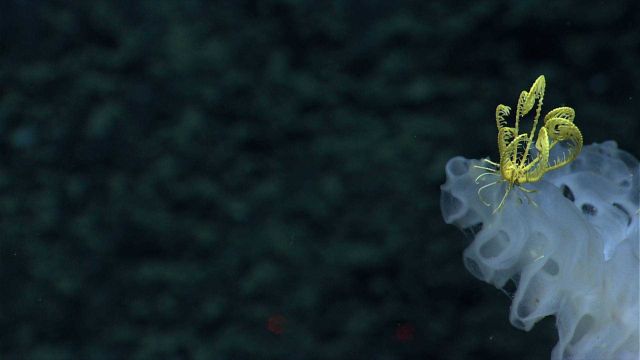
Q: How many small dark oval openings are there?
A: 3